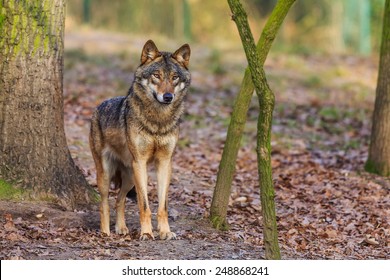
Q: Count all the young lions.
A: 0